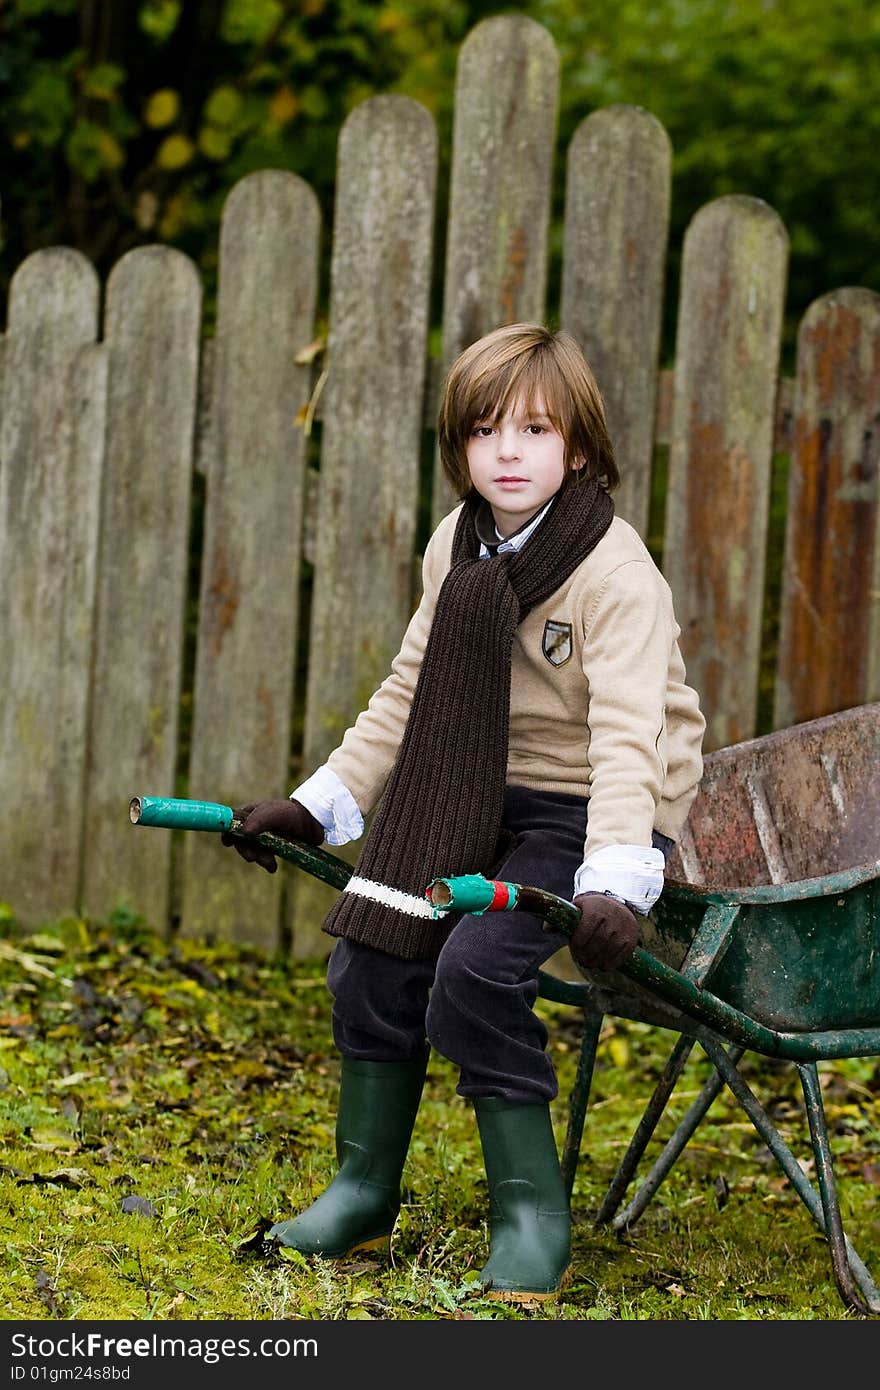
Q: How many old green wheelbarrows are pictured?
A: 1